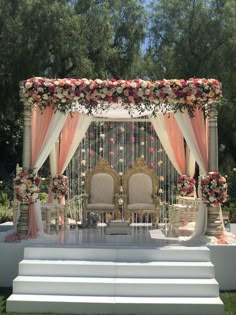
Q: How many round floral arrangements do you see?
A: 4